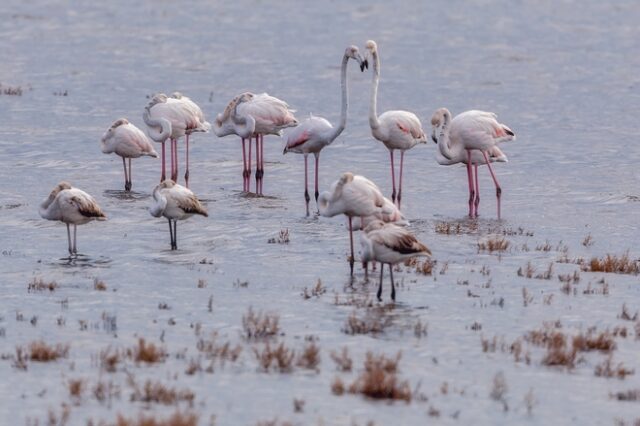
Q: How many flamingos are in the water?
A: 14